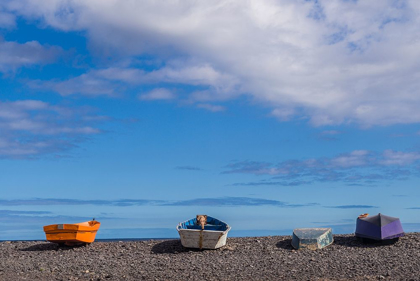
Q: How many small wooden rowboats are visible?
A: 4